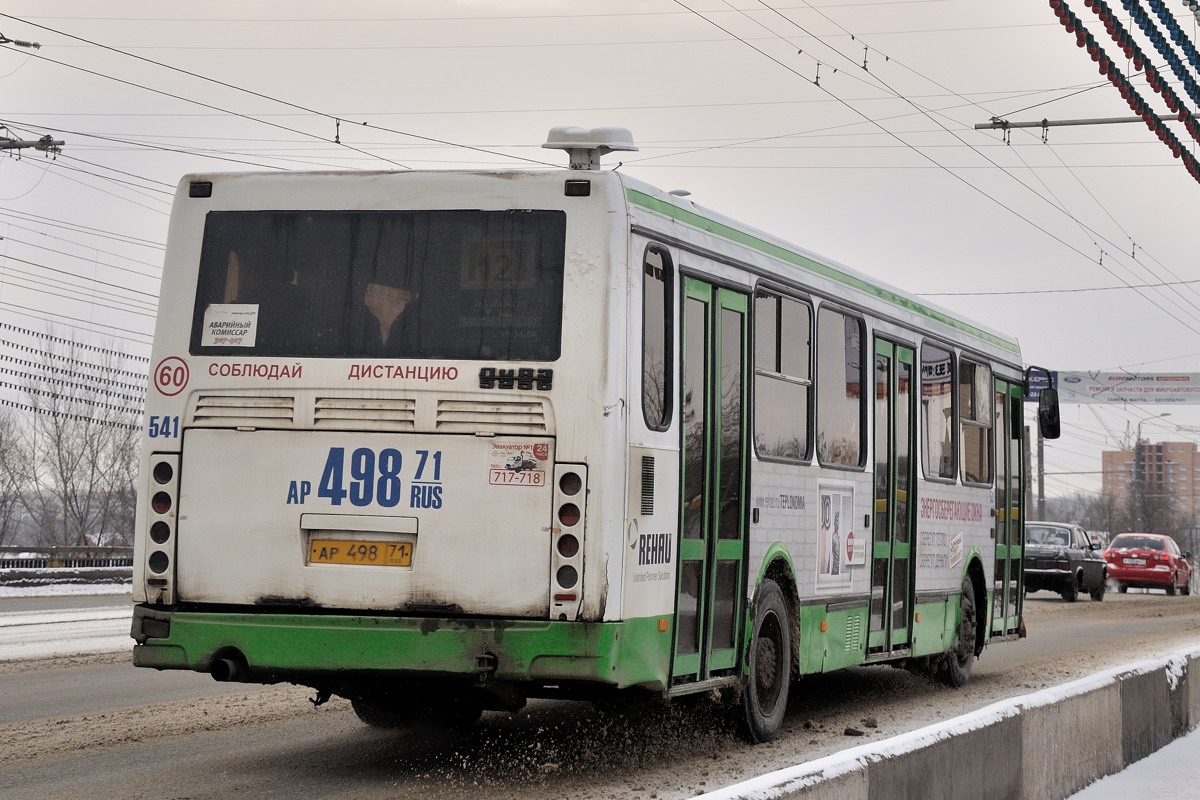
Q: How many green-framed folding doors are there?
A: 3